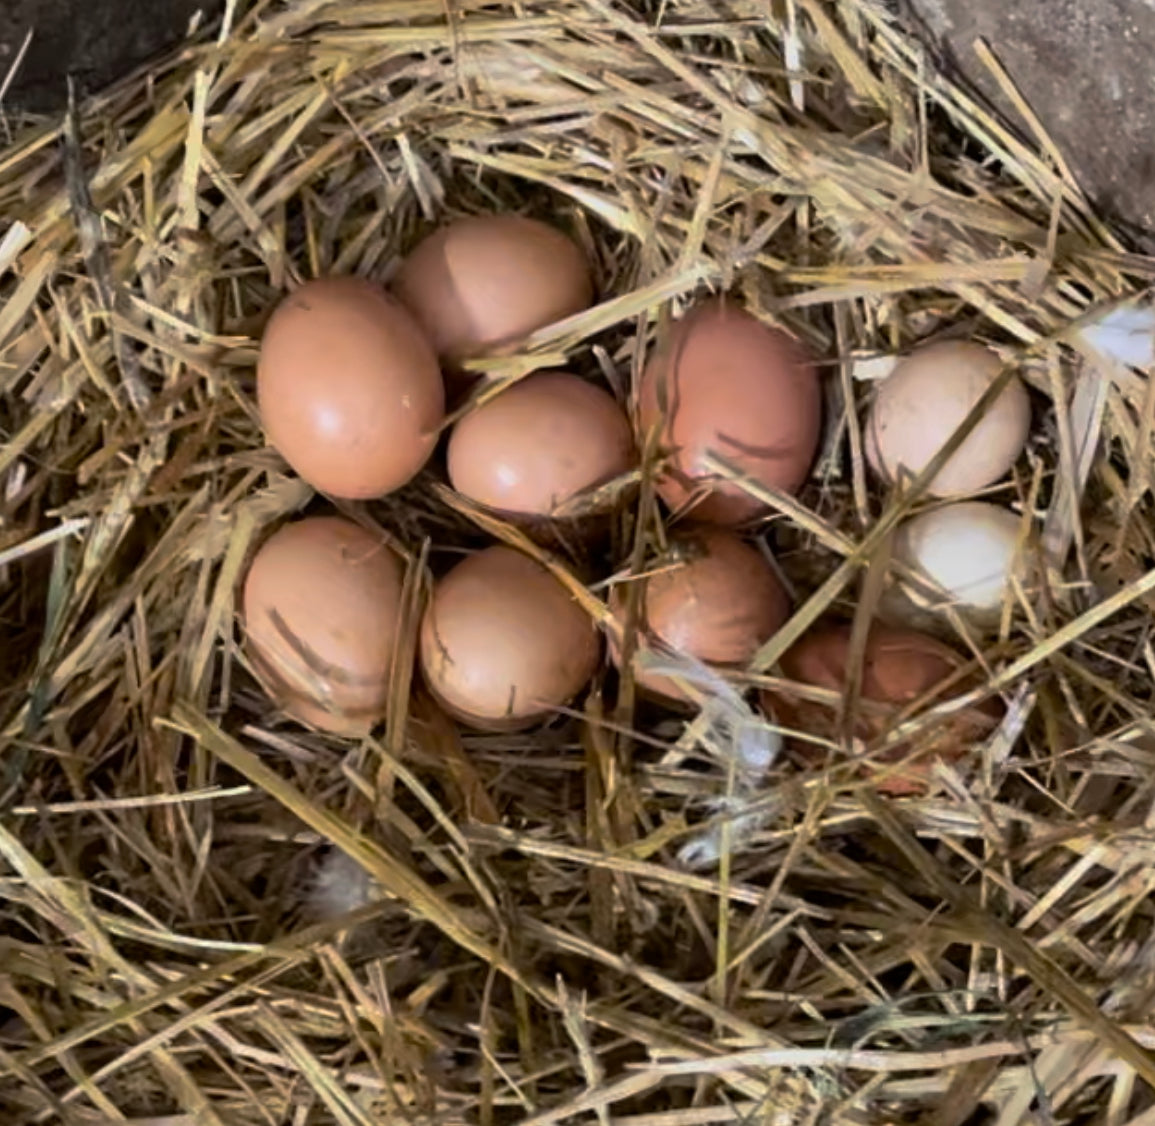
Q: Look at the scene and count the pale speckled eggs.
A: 2